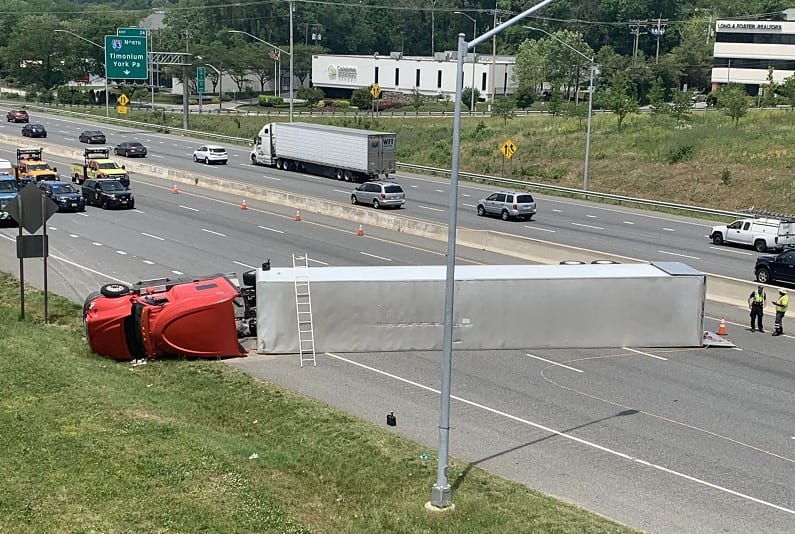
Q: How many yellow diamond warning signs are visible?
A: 3